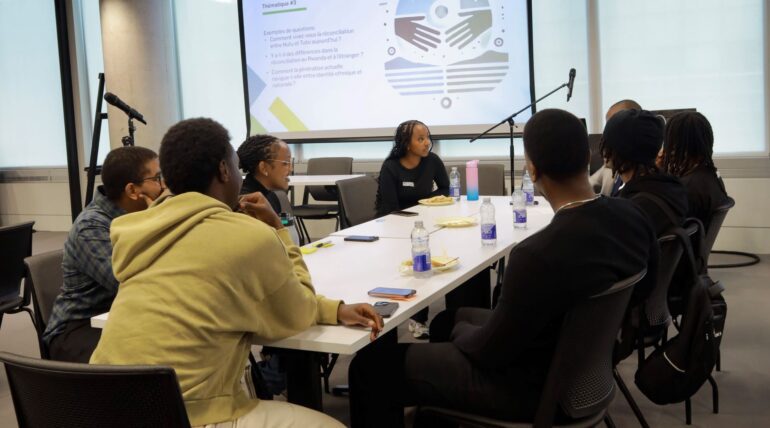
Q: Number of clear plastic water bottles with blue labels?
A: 5